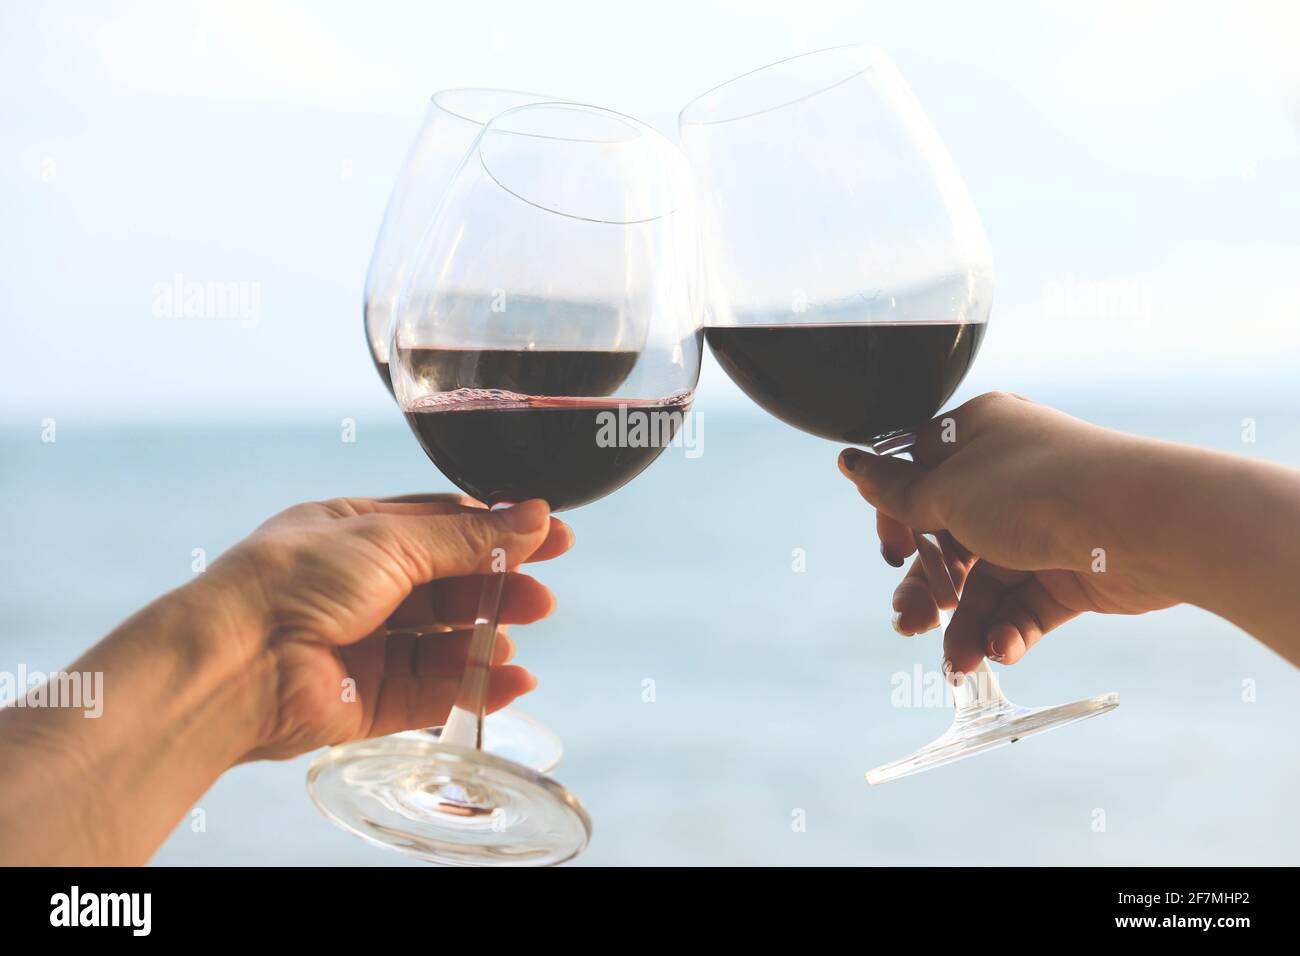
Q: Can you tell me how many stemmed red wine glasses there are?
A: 3